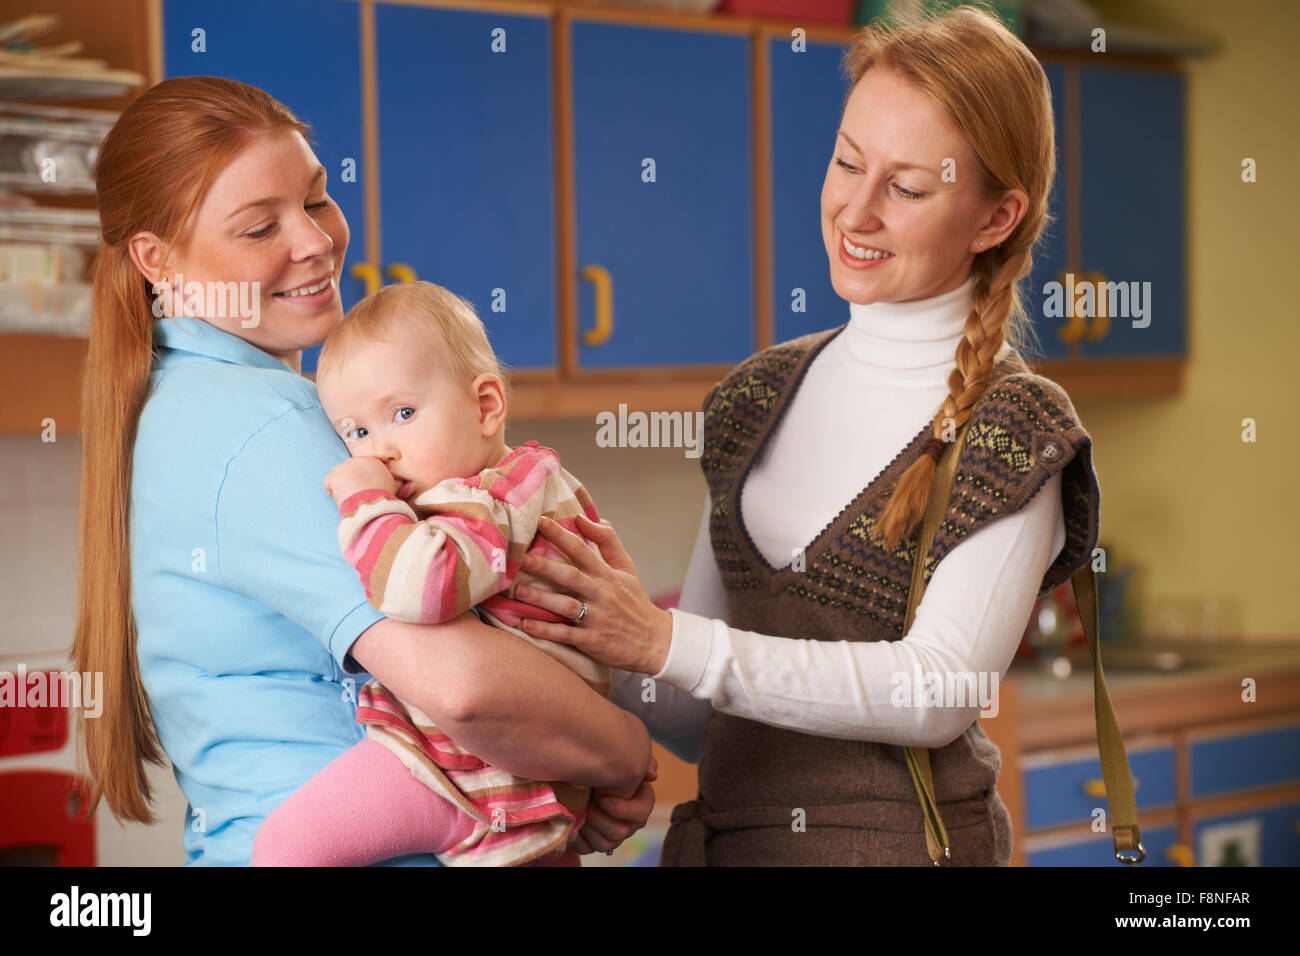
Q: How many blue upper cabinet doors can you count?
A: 6